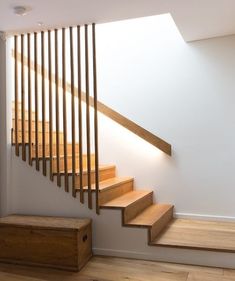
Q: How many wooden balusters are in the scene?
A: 12